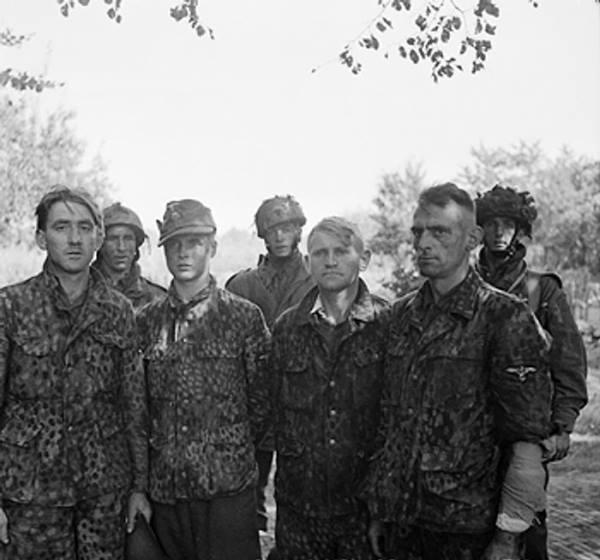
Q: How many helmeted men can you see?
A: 3